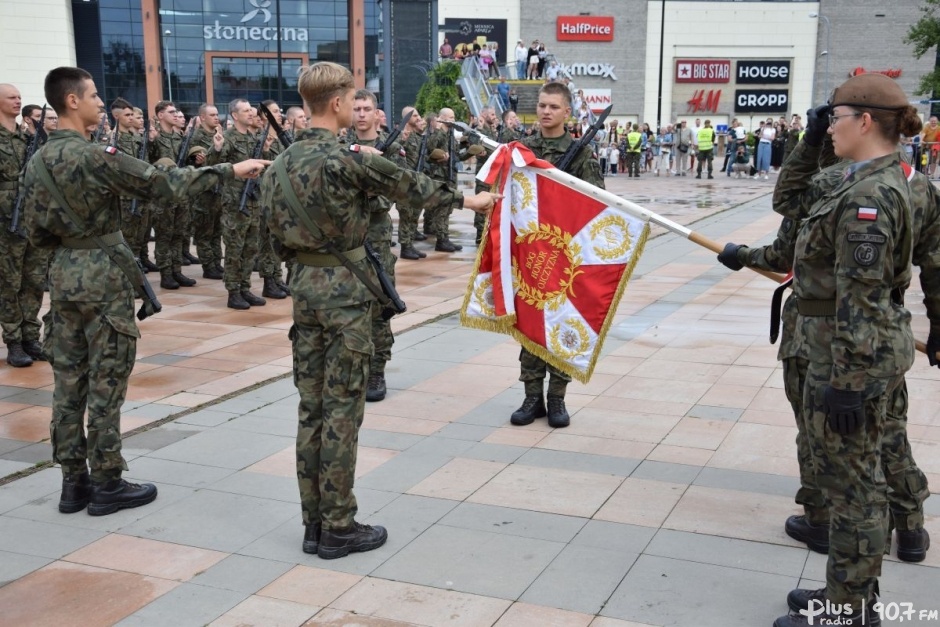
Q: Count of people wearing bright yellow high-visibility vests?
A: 2